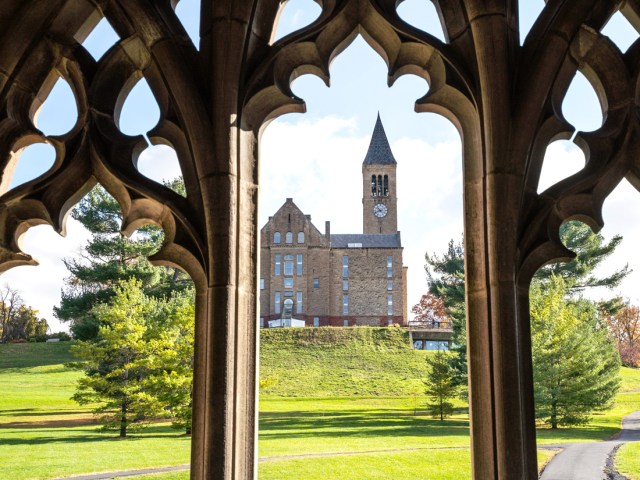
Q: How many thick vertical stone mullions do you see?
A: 2